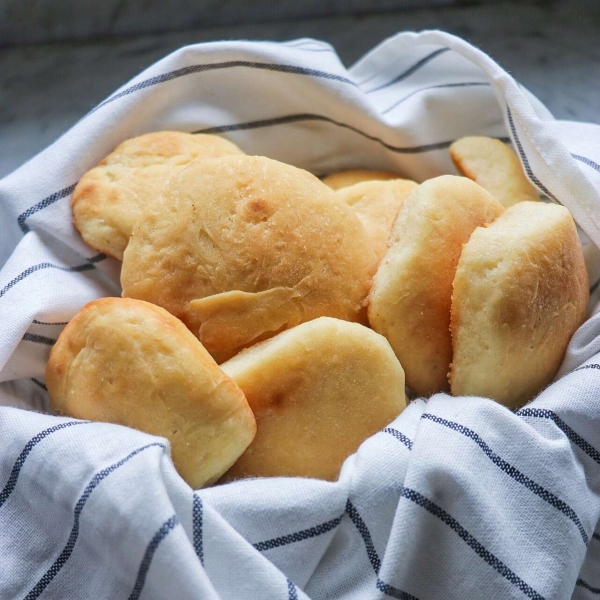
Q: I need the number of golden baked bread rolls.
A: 9